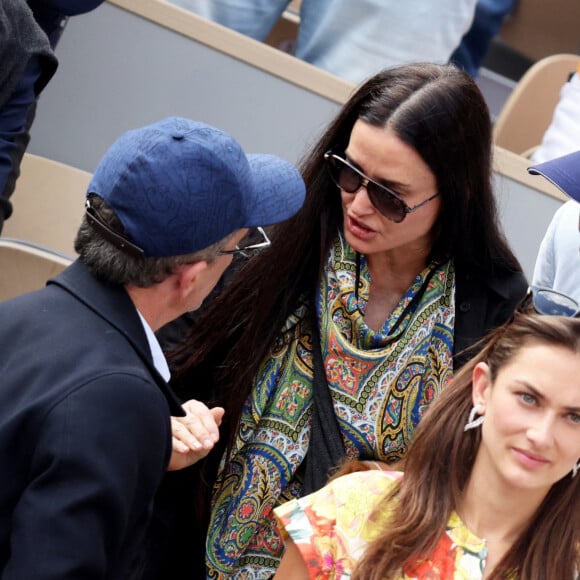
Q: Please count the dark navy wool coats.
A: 1